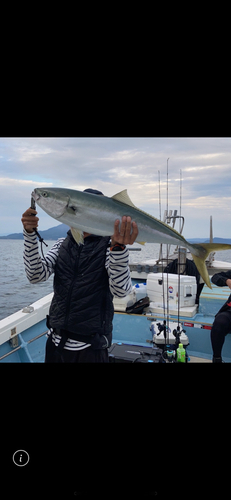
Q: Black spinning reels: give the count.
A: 2